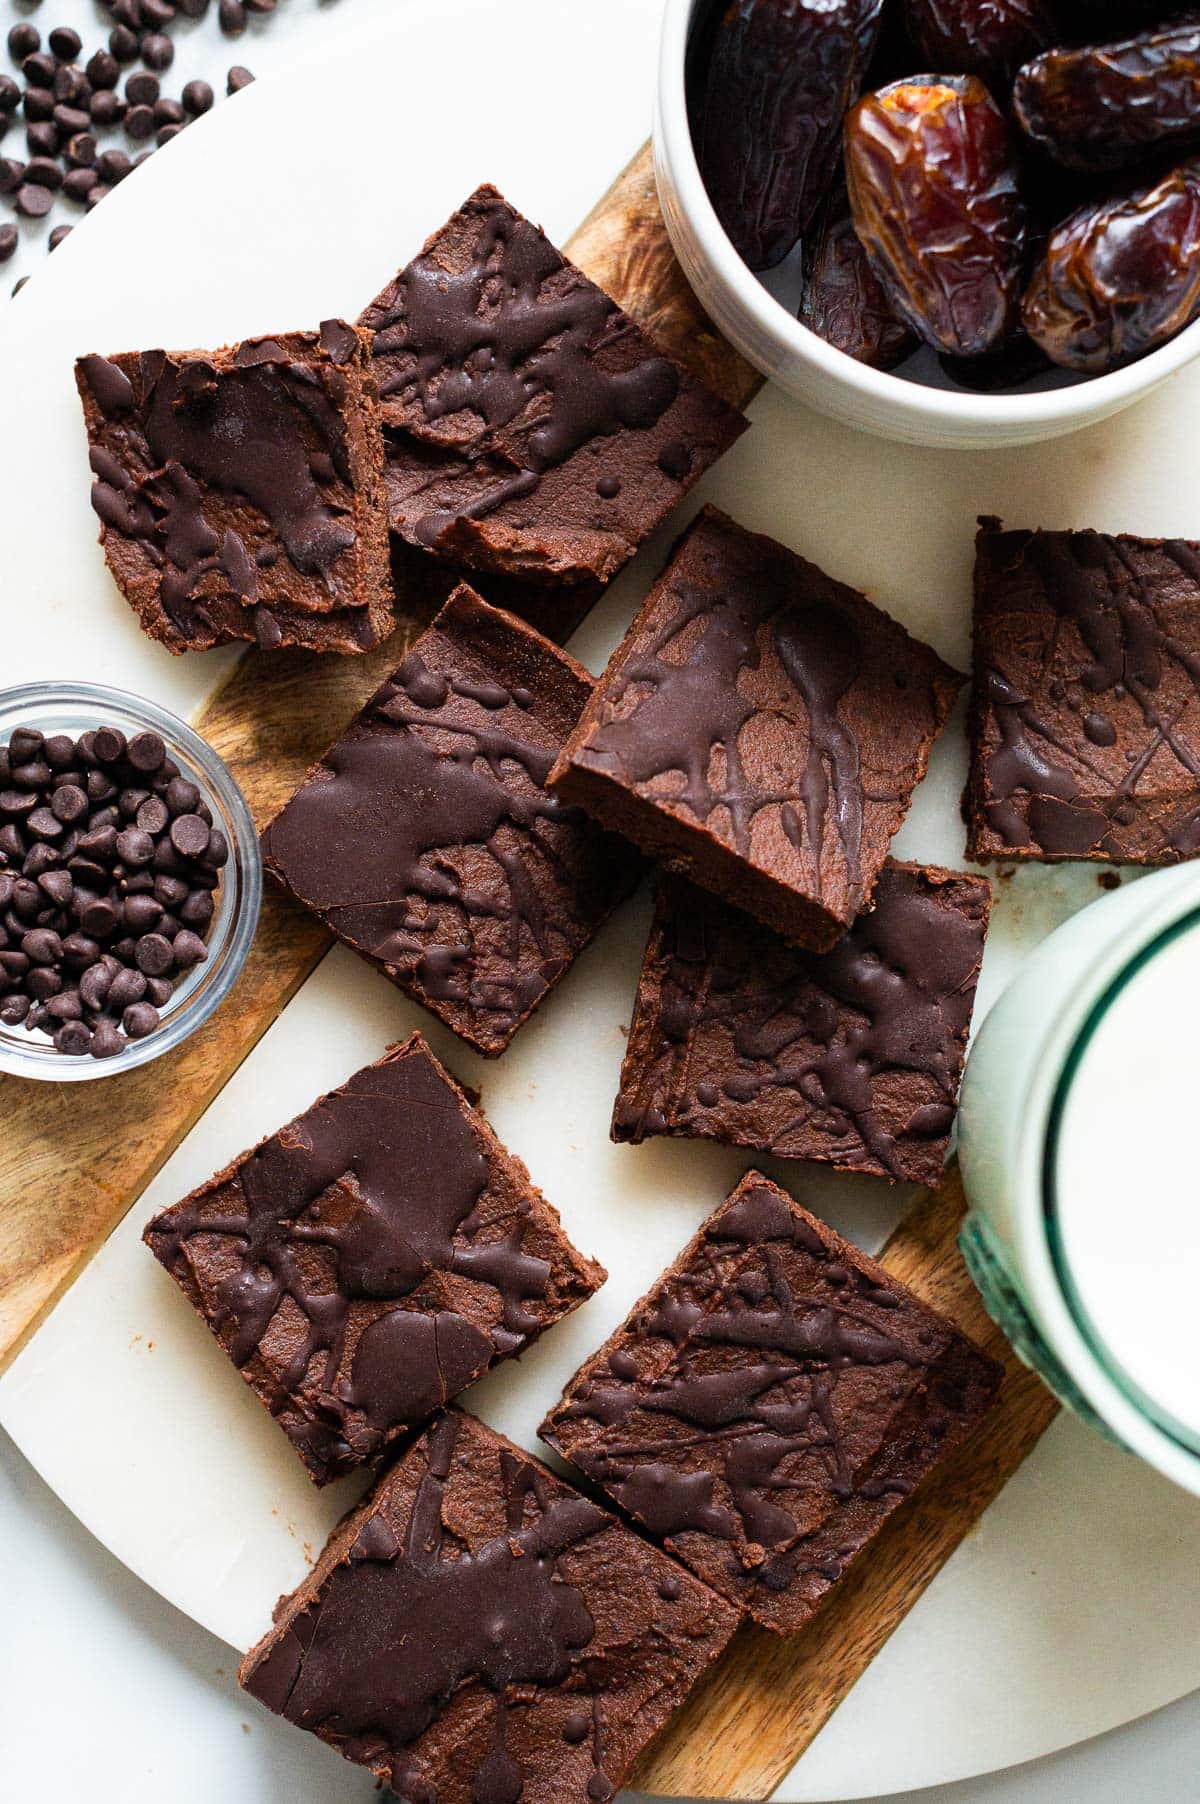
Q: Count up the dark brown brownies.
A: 9